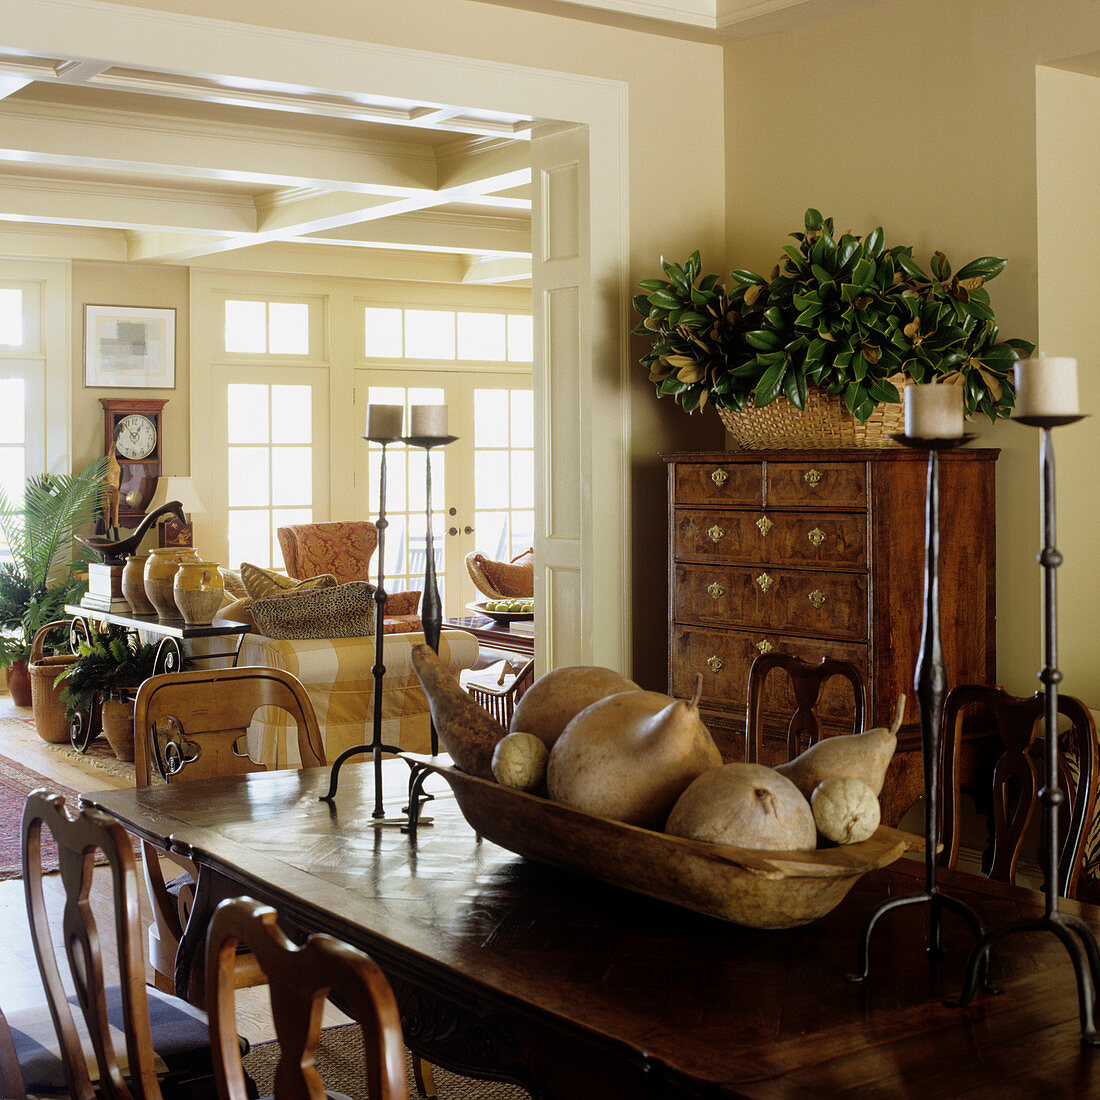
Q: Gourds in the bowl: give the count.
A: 7